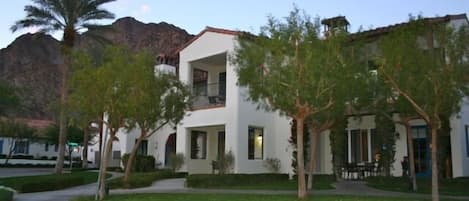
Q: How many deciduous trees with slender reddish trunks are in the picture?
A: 6